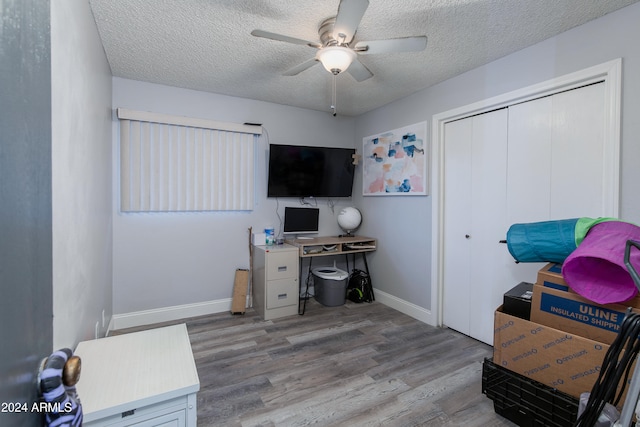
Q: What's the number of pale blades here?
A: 5